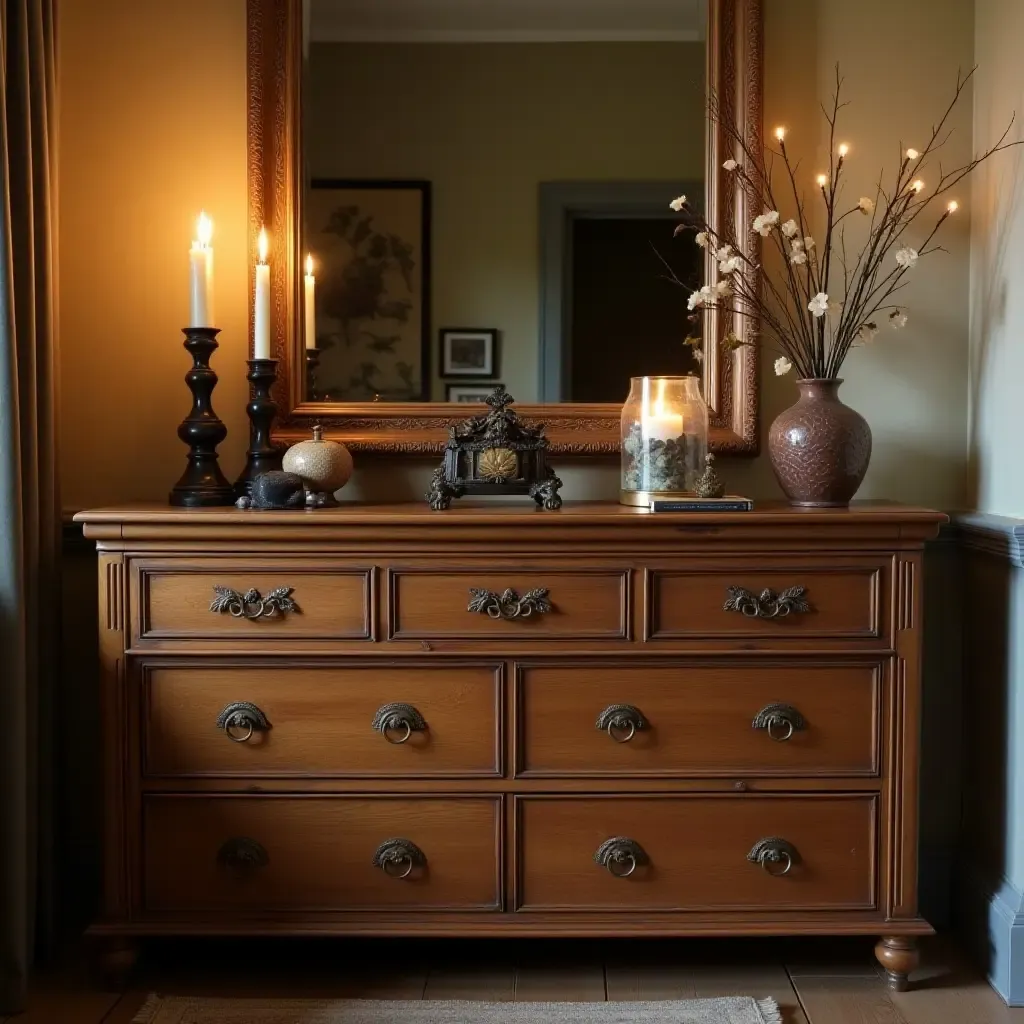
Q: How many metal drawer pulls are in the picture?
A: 11